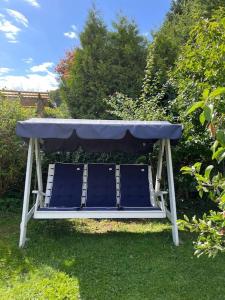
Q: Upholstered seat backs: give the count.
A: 3